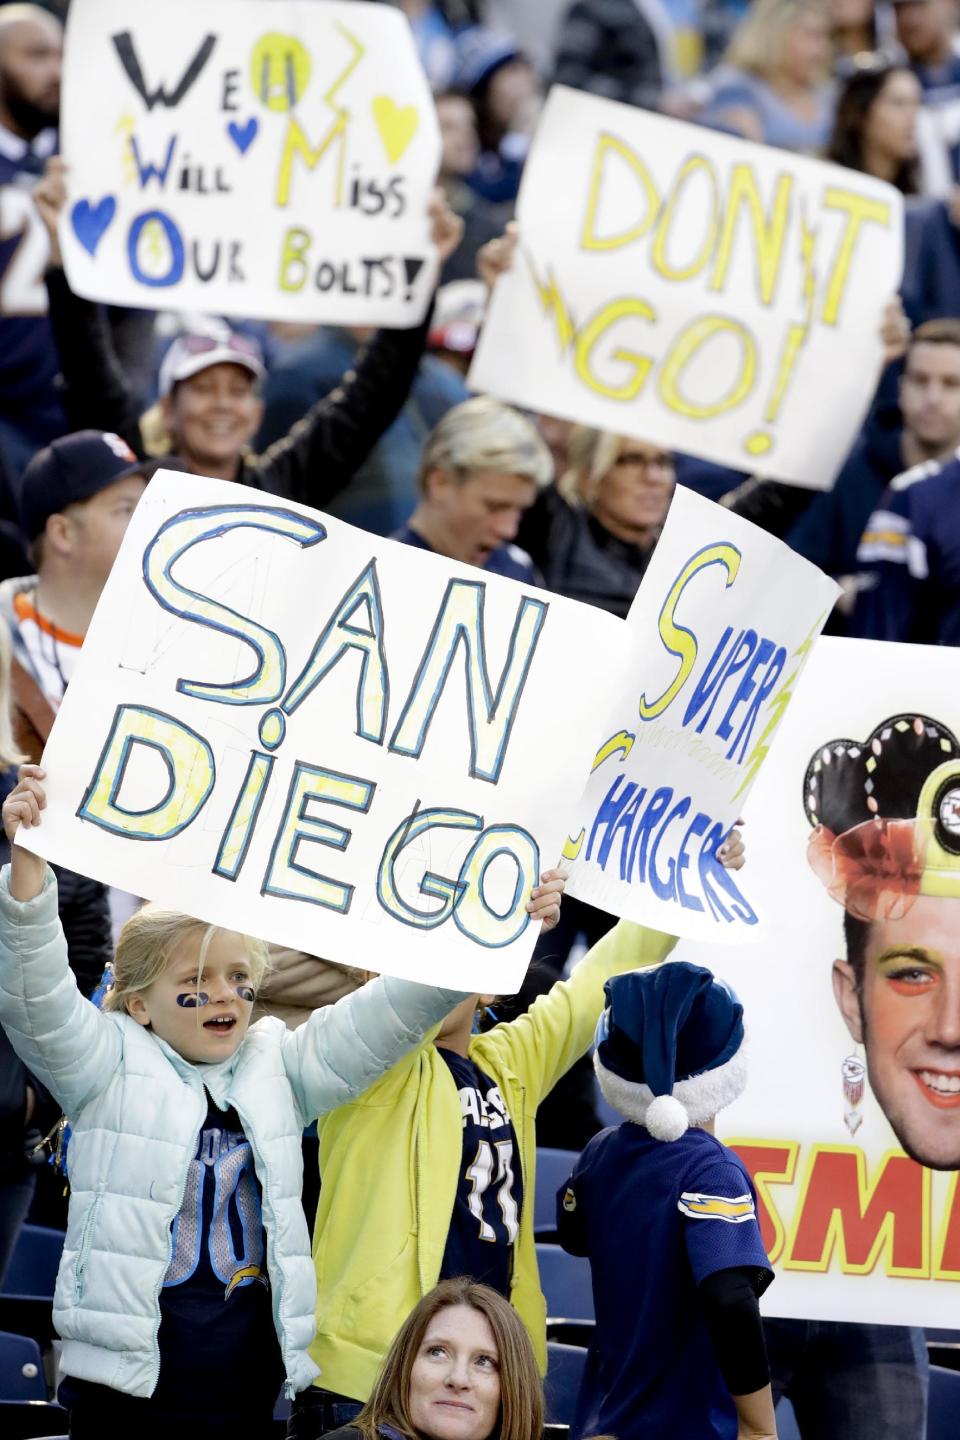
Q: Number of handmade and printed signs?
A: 5